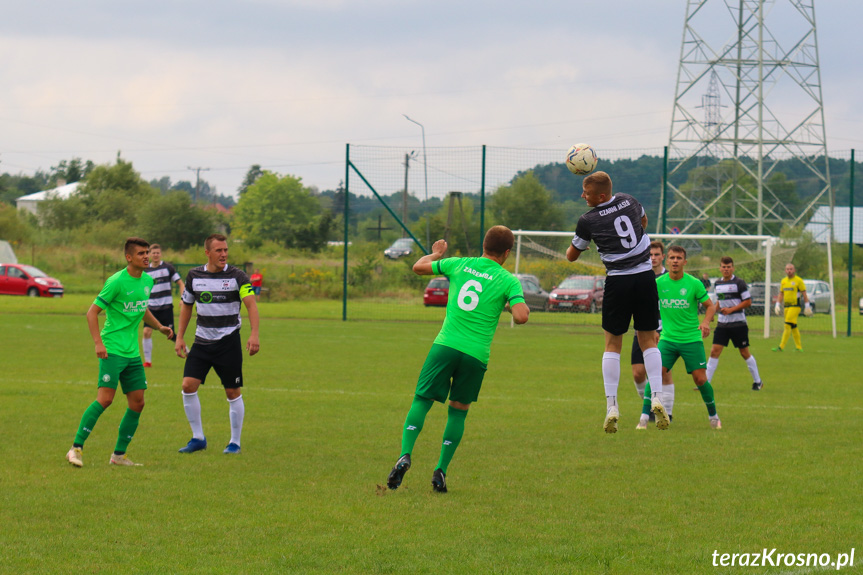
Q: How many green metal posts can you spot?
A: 4